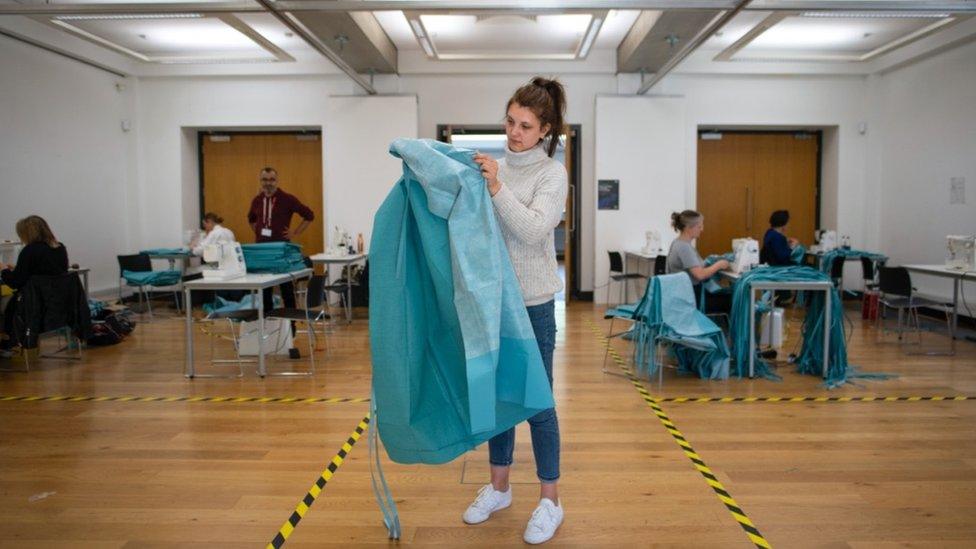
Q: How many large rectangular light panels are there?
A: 3